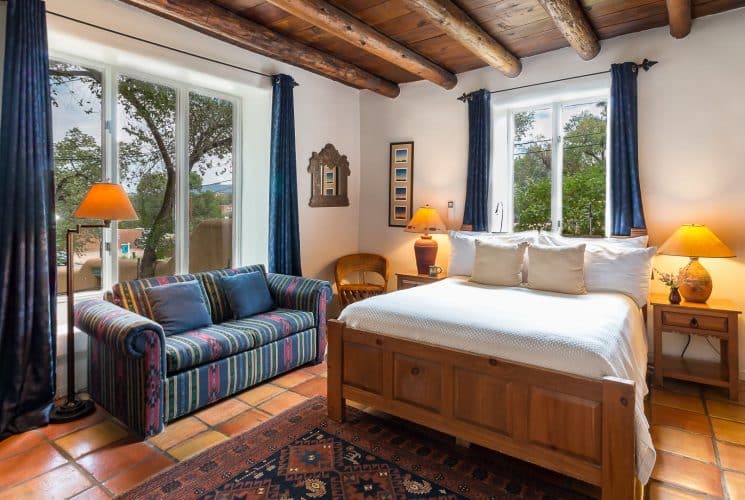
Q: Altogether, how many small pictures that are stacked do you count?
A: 4